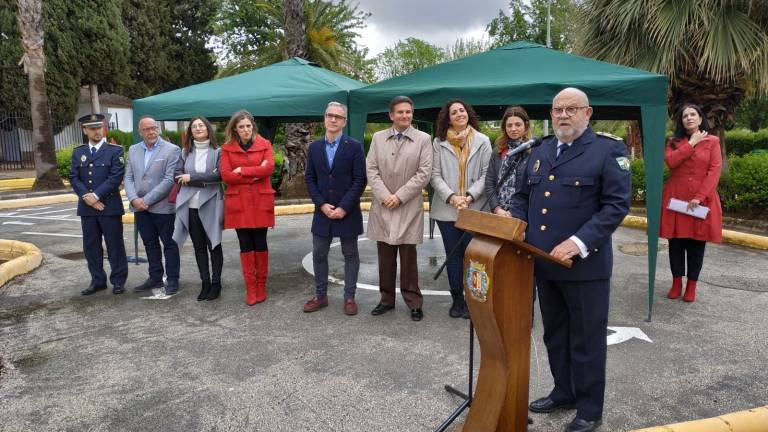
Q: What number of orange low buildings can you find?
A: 0